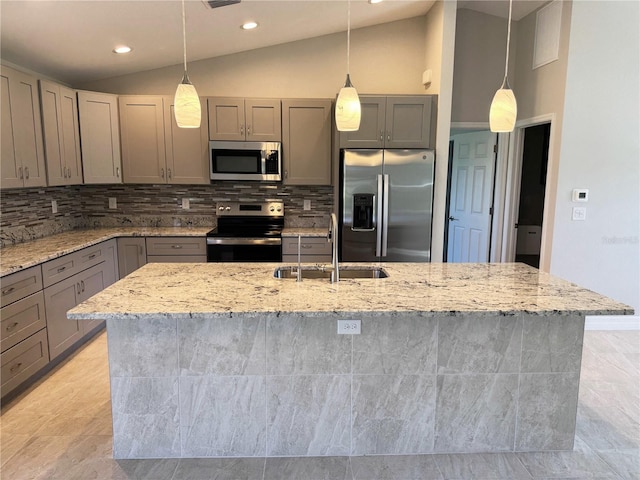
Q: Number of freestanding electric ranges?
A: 1